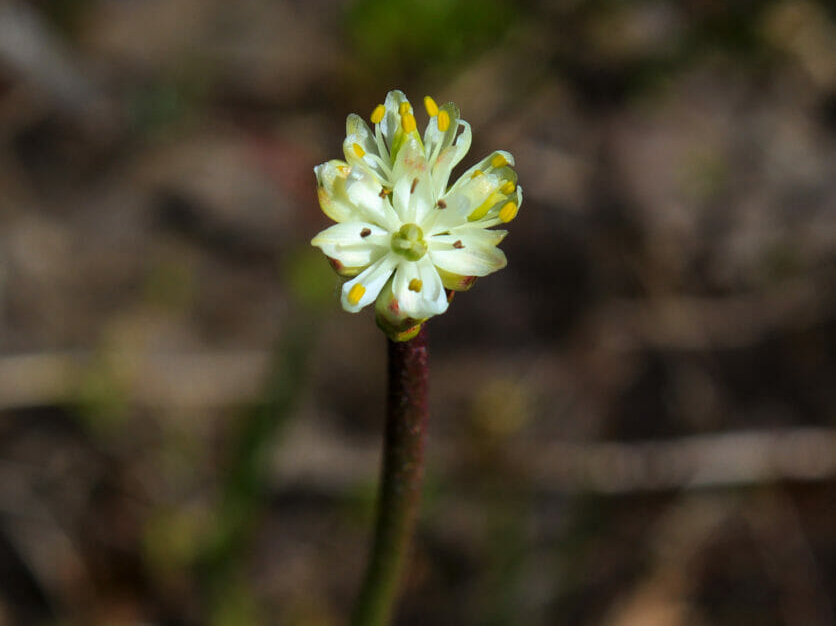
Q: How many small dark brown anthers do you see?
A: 5